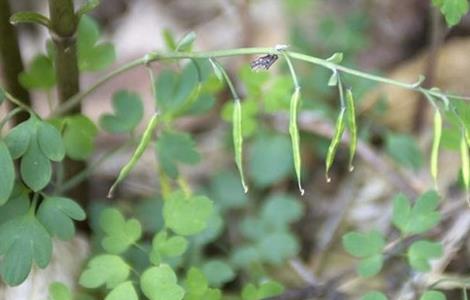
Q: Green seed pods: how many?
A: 7